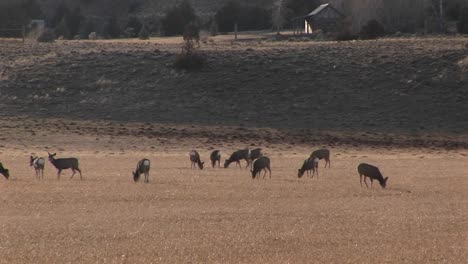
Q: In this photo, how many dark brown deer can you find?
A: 12